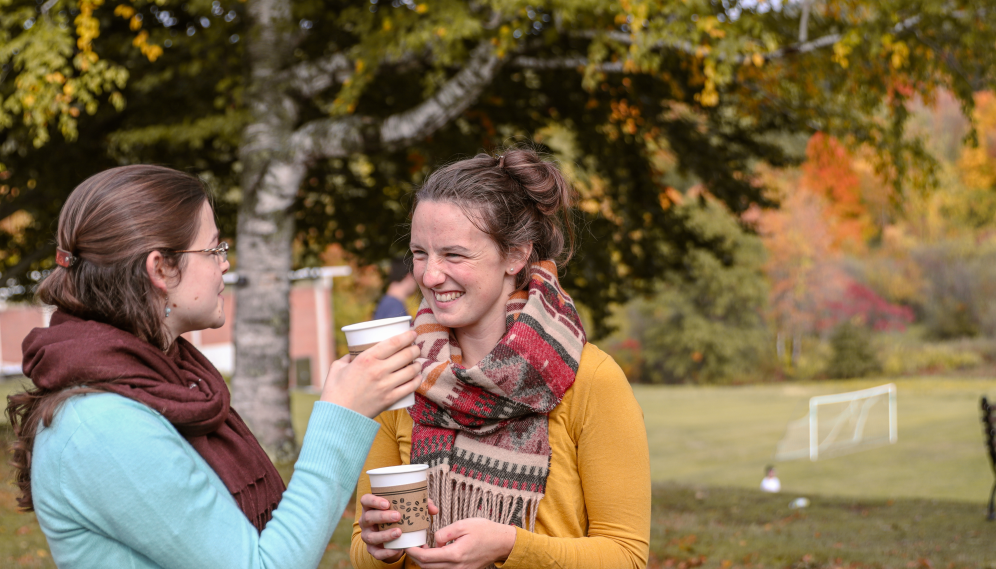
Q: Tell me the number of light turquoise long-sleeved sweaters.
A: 1